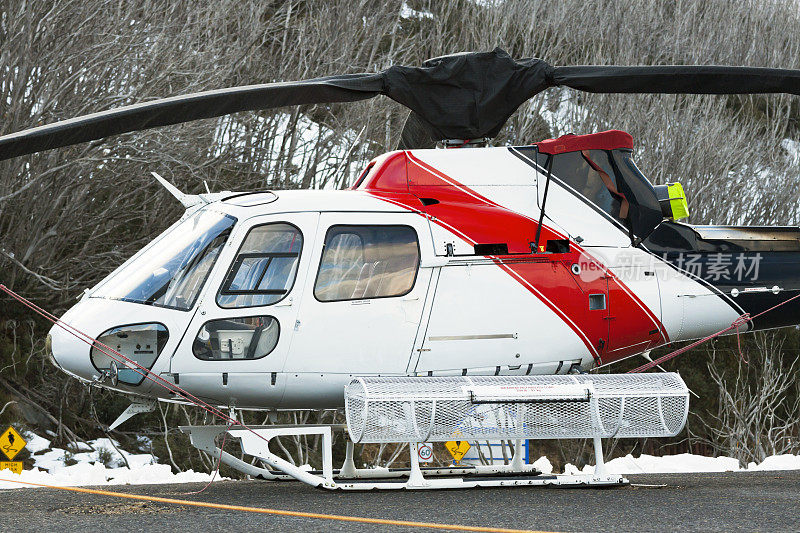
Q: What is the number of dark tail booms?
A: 1